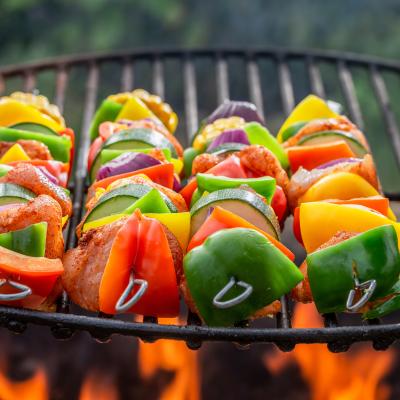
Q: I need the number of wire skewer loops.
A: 4